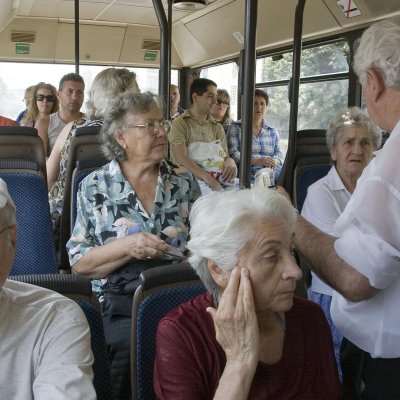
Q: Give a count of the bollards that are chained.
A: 0